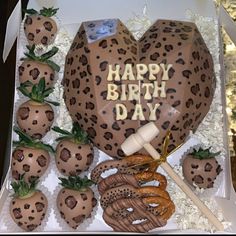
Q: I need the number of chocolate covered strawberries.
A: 8